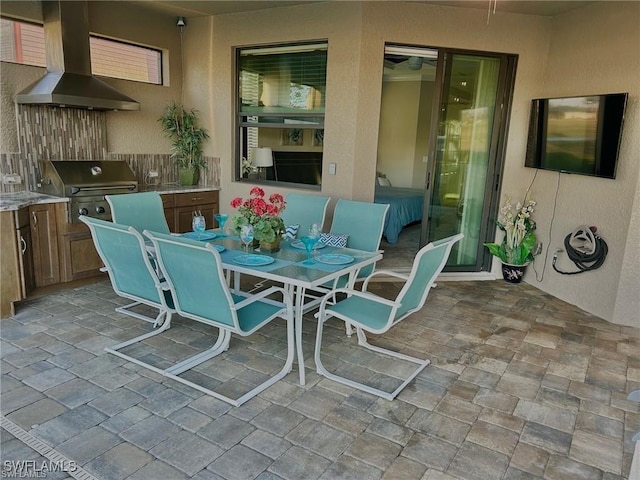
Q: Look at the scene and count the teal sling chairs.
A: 6